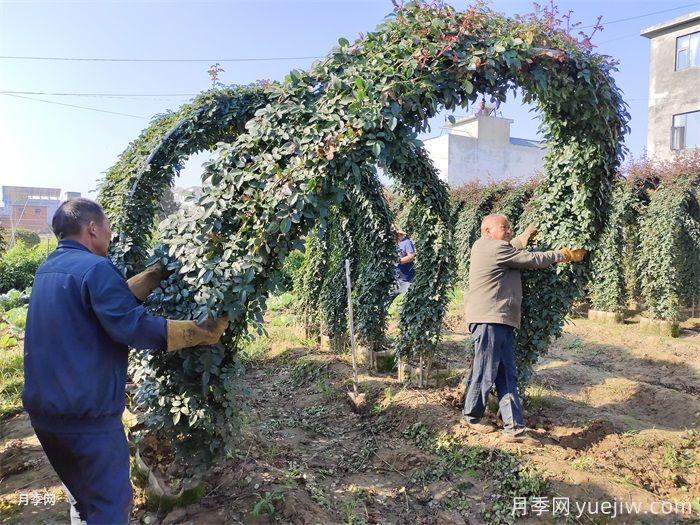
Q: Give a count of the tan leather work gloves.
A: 4